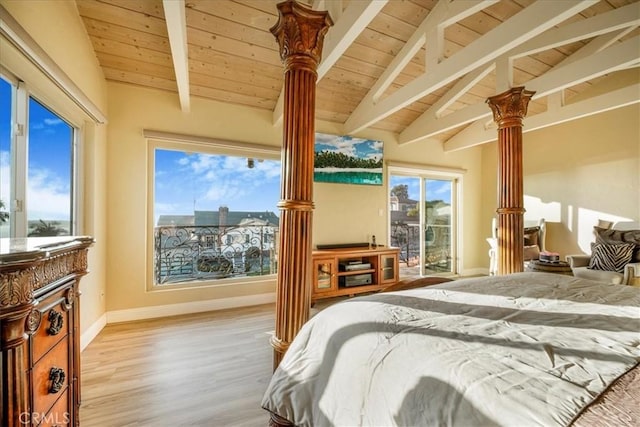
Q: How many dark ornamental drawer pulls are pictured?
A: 2